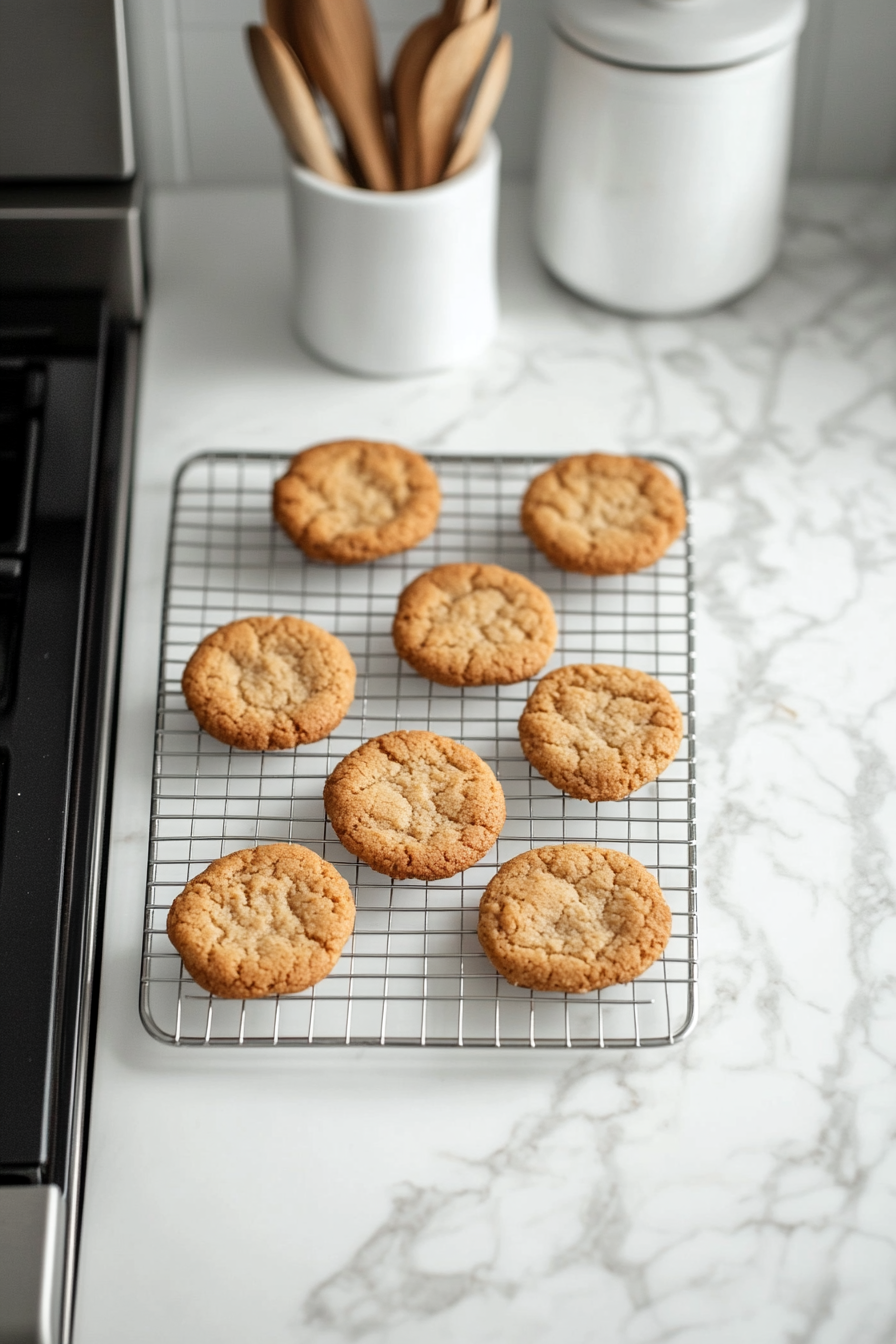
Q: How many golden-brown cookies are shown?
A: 8